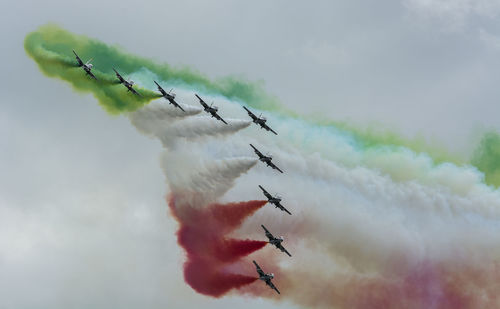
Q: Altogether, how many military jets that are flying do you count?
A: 9